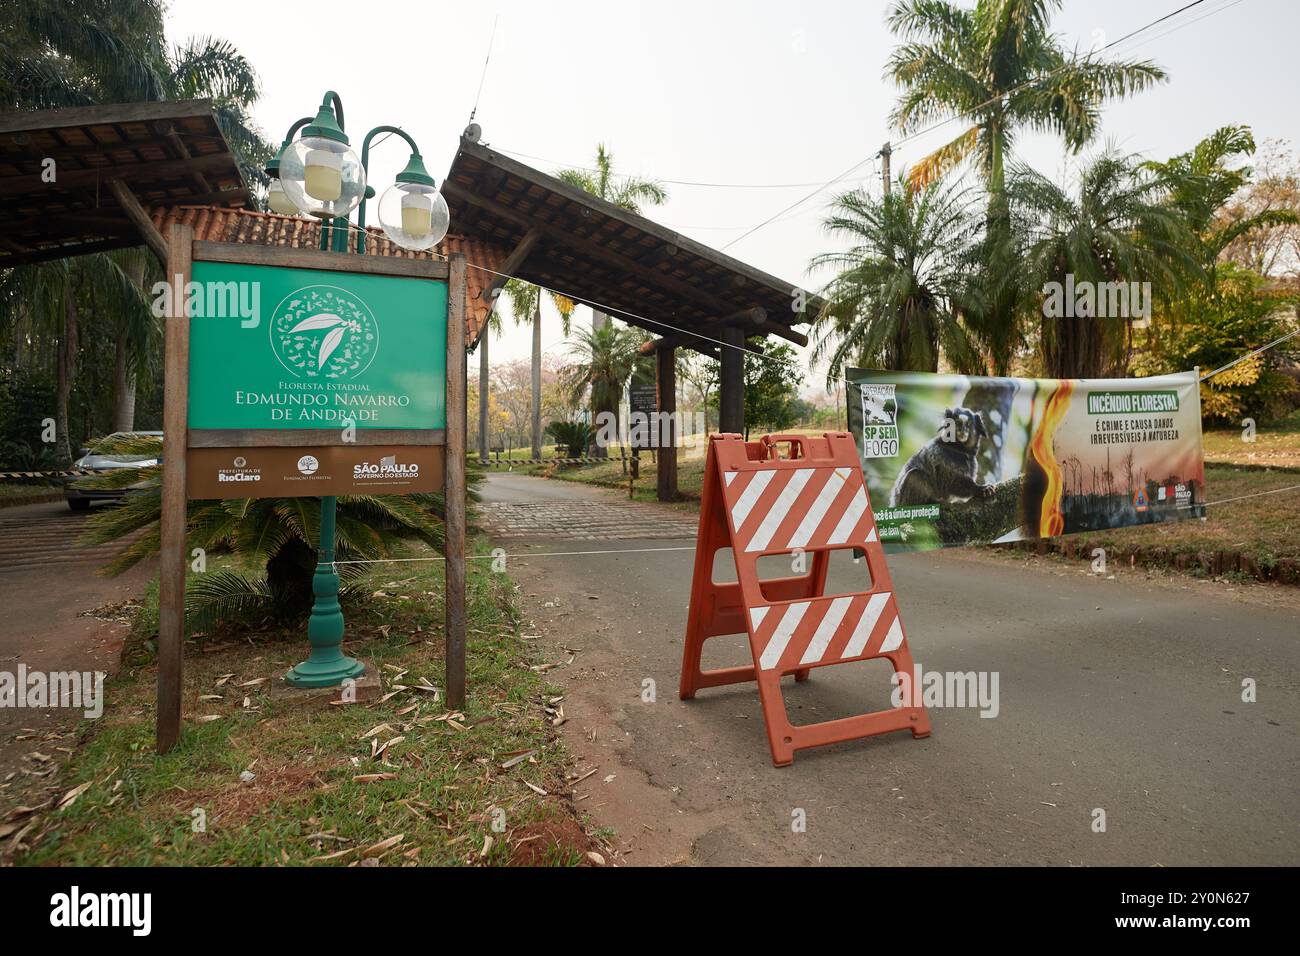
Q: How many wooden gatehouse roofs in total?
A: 2